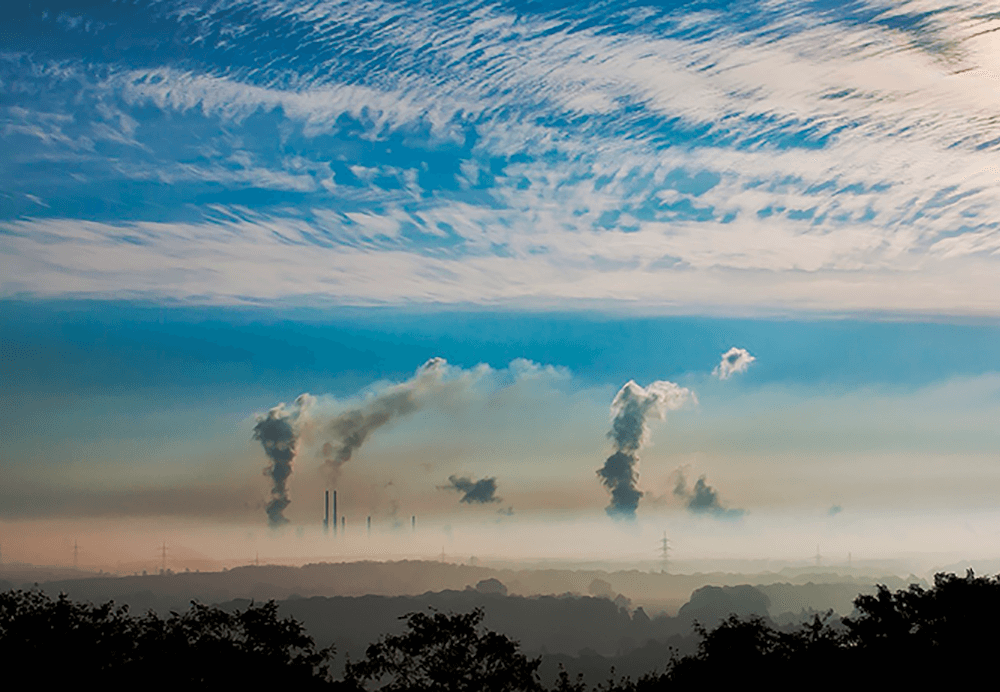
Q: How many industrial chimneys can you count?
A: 5